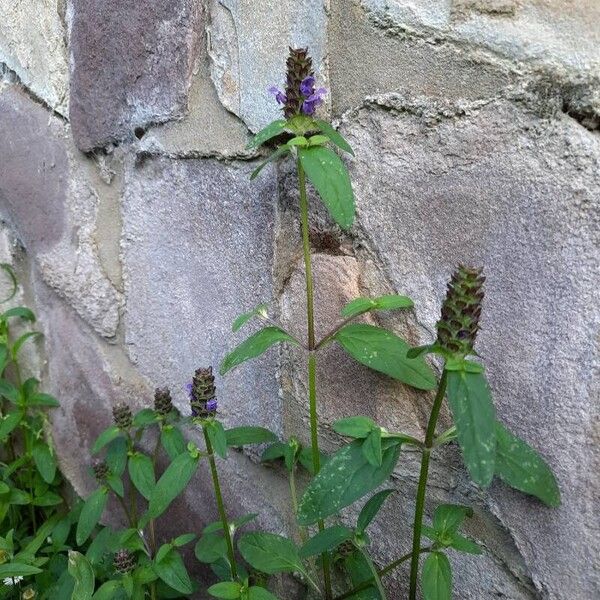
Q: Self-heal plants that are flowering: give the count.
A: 2